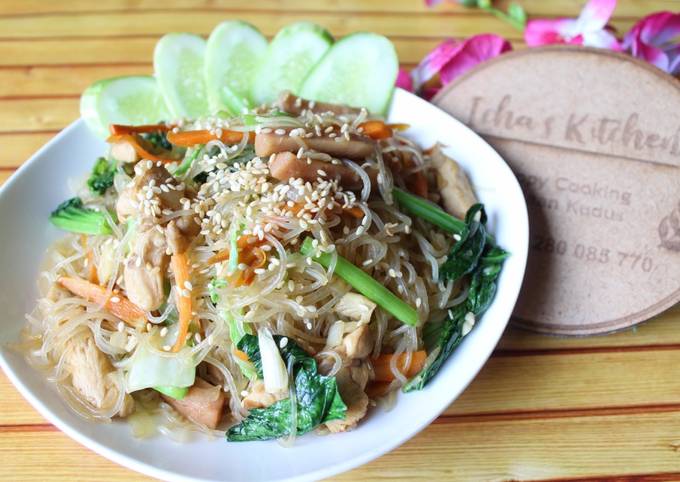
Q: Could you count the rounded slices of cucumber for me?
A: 5